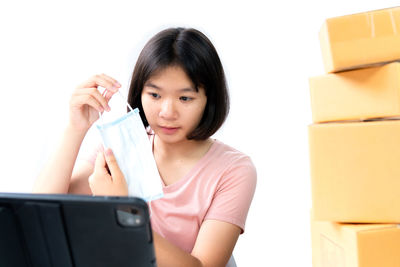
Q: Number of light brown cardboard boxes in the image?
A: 4